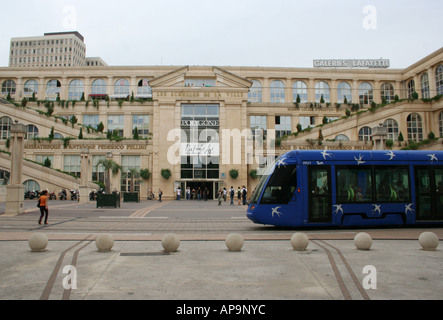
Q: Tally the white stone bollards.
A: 7